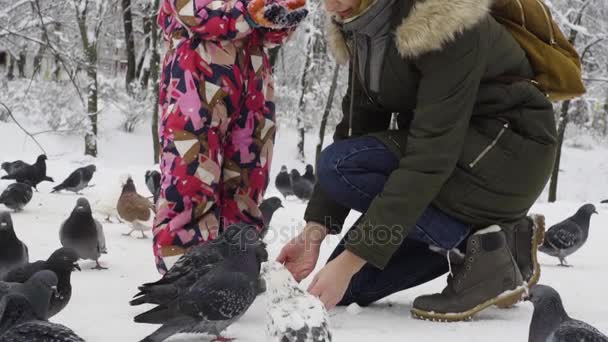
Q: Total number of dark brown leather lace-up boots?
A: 2